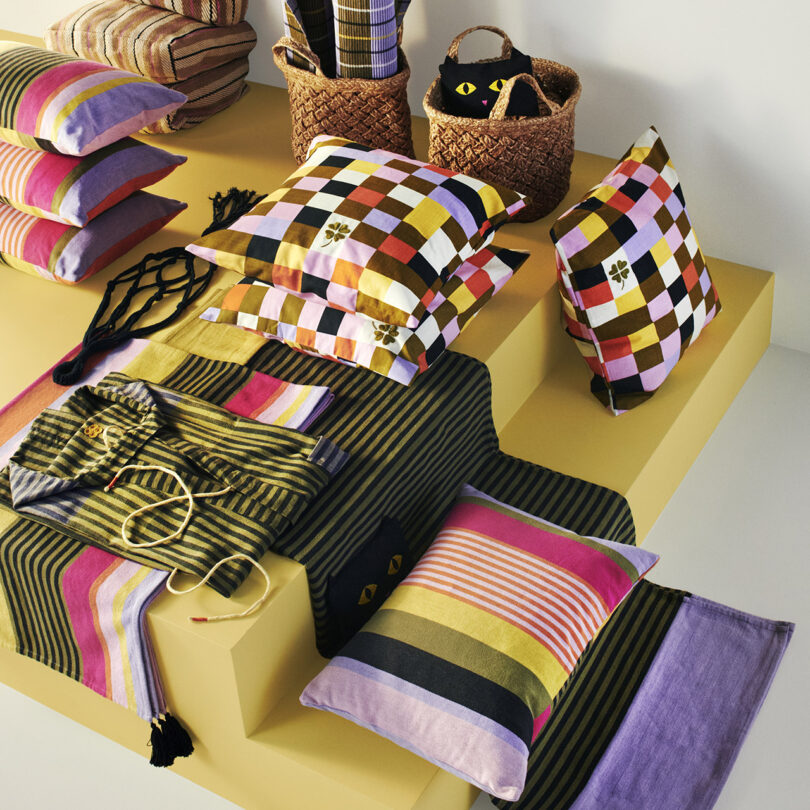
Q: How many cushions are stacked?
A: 8